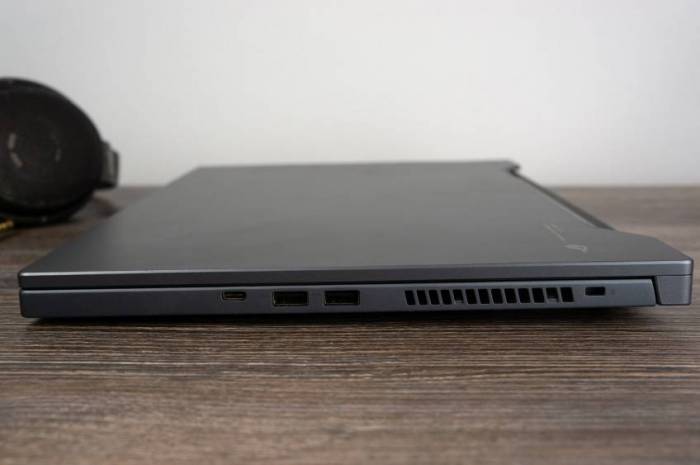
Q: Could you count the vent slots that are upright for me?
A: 13